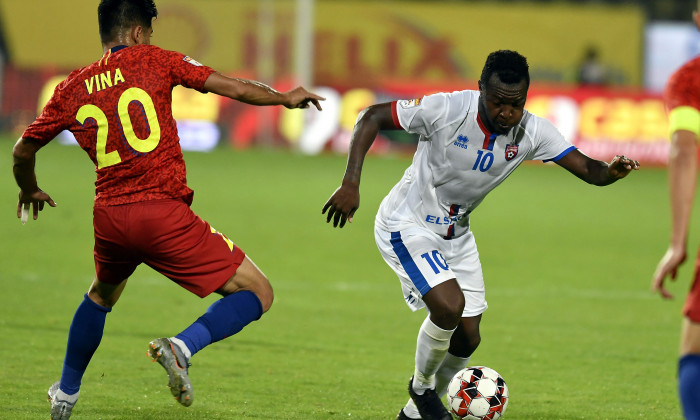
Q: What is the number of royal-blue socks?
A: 3